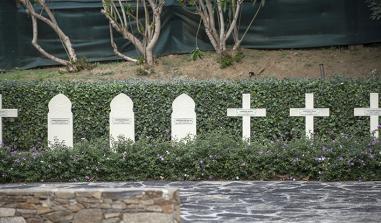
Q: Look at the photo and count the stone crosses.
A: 4